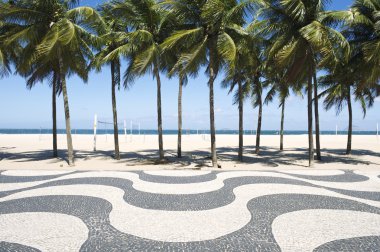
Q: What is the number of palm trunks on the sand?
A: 12